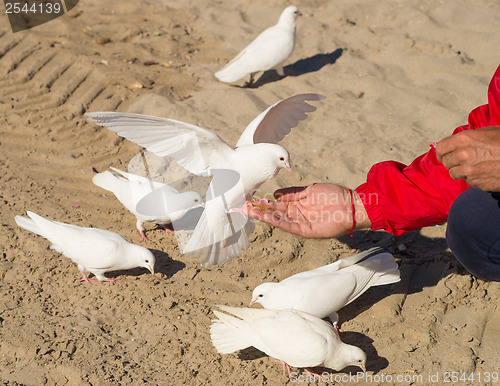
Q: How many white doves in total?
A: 6